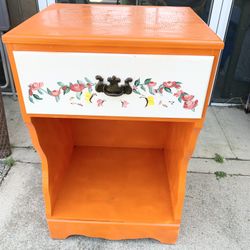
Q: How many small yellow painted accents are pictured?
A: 2